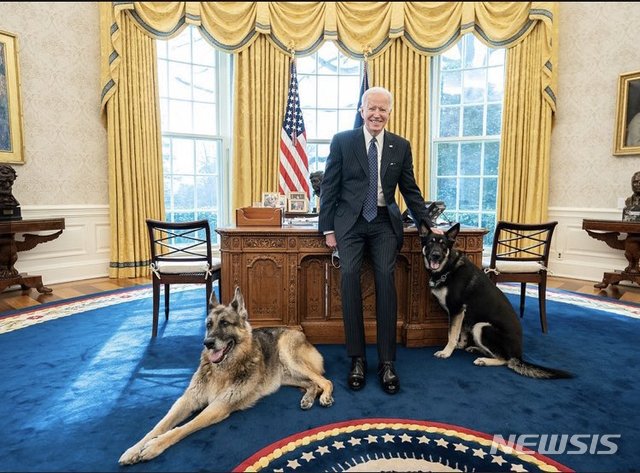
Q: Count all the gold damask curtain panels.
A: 4